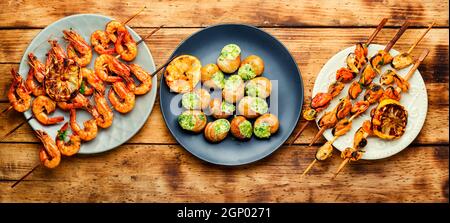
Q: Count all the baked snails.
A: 12